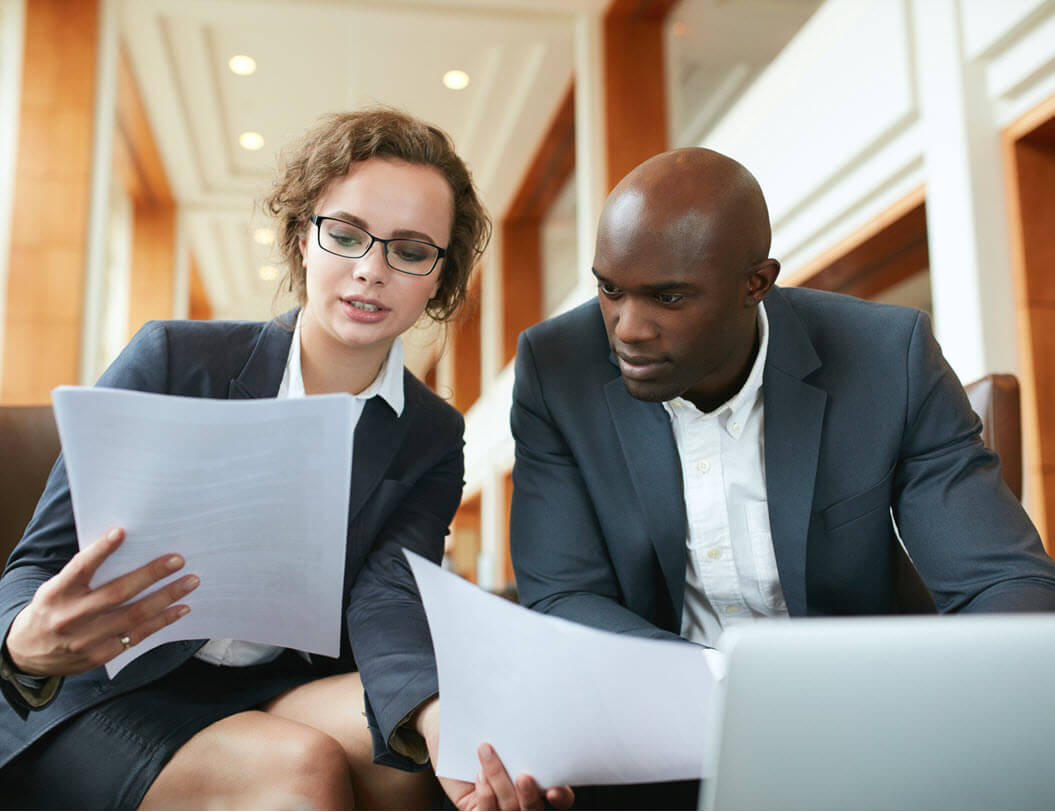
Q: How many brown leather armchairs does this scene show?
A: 2